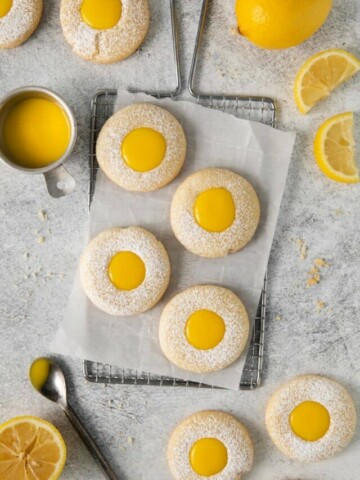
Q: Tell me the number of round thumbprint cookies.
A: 8